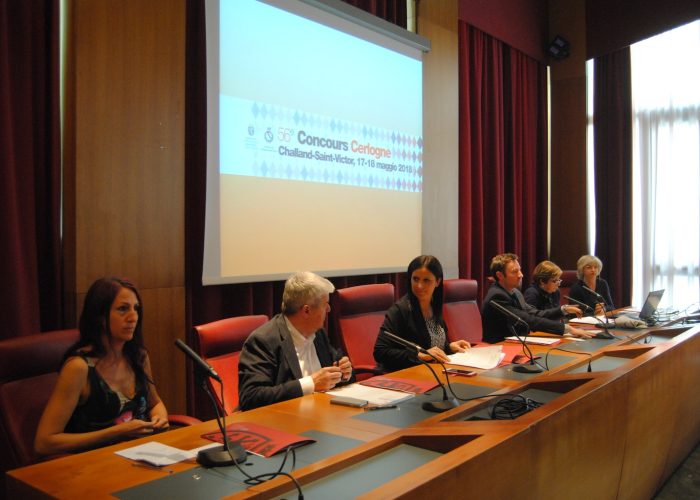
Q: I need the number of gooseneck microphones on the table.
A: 5